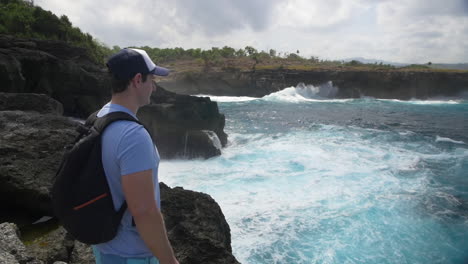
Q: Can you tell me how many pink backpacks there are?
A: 0